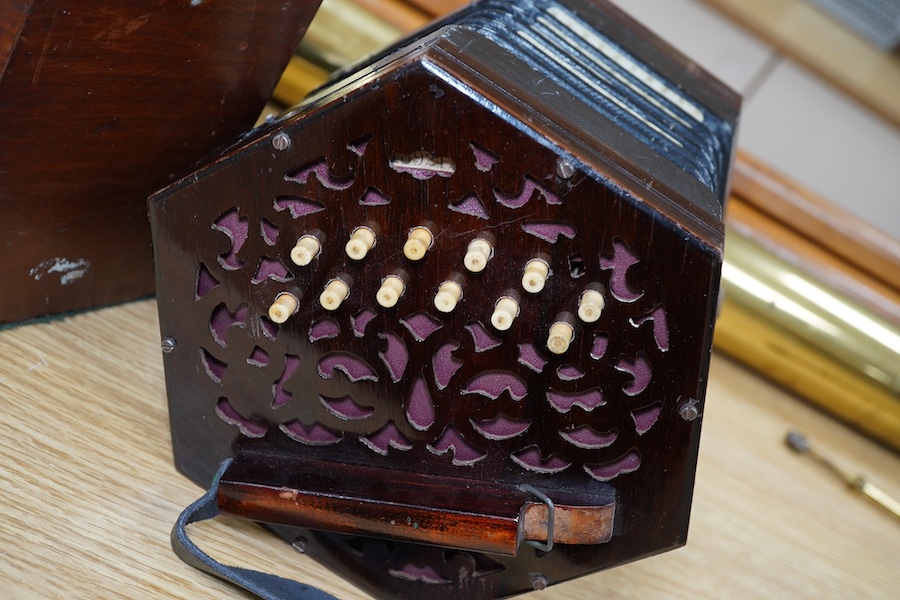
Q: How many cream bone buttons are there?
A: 12